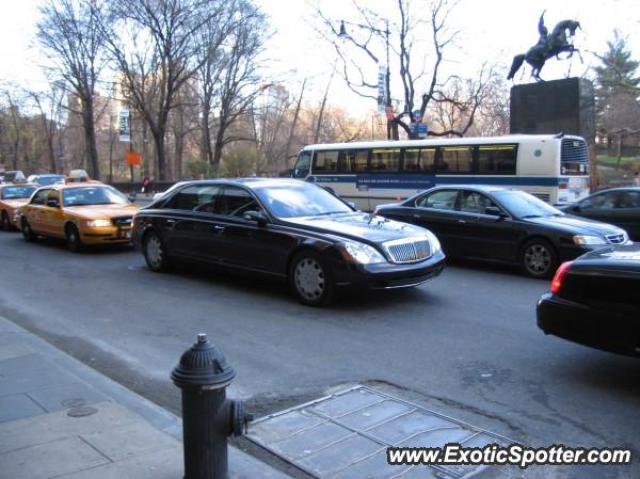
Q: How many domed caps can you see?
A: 1